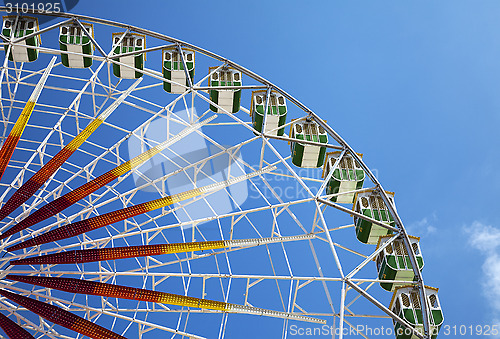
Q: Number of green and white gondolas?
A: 11